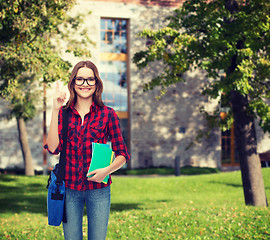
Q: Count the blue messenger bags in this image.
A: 1